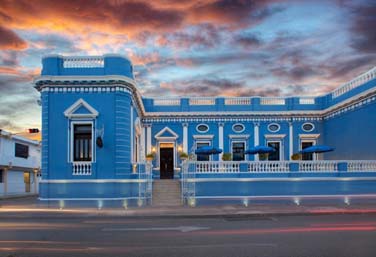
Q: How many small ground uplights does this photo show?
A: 8